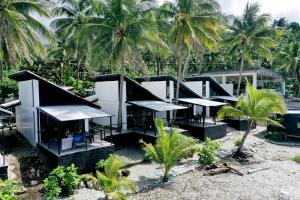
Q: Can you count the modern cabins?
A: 4